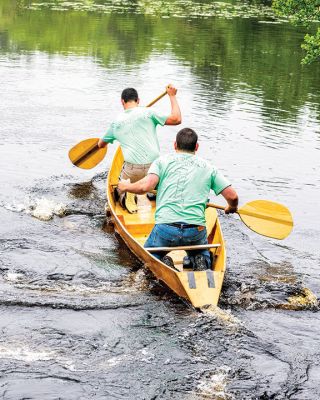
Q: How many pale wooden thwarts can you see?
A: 1